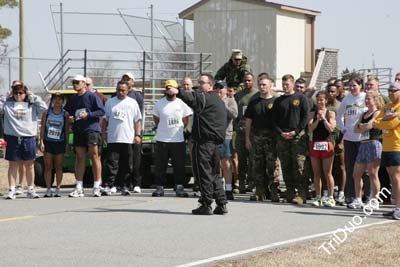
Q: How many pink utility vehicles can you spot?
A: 0